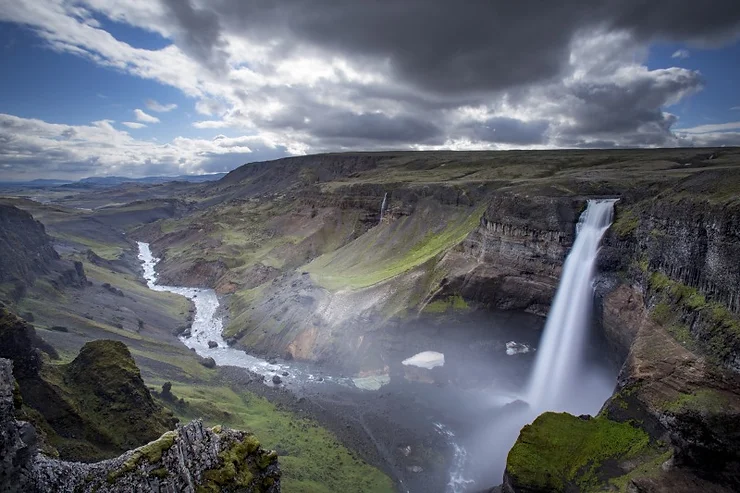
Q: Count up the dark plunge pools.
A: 1